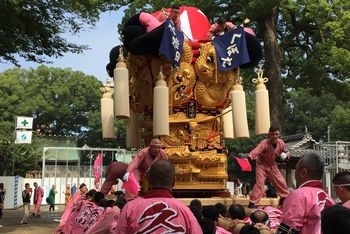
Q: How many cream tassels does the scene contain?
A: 7